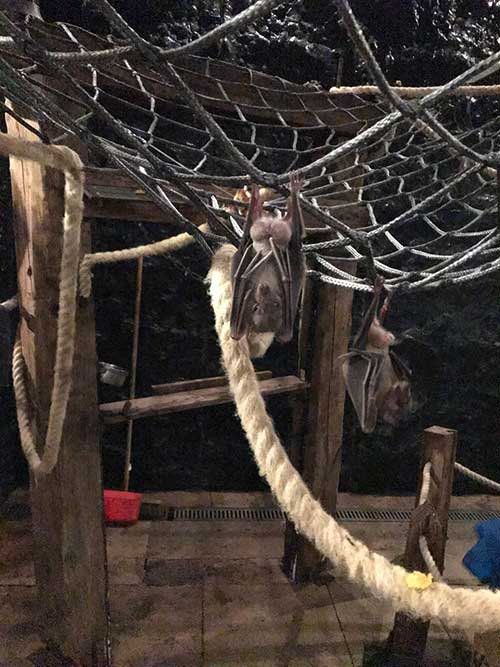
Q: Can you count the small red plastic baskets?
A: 1